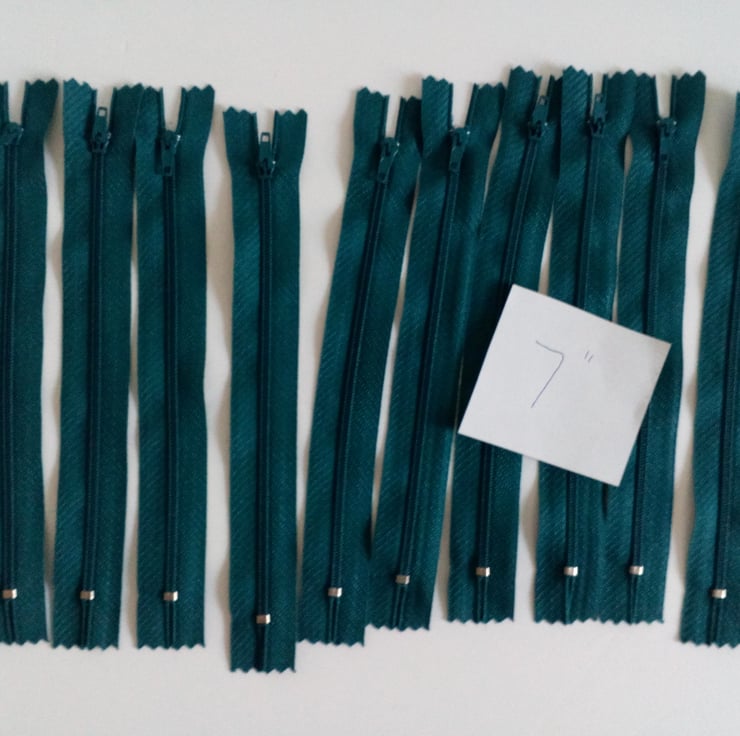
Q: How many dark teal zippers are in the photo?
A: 10